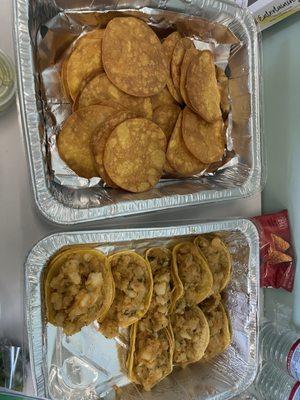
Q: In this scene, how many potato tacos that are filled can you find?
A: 8